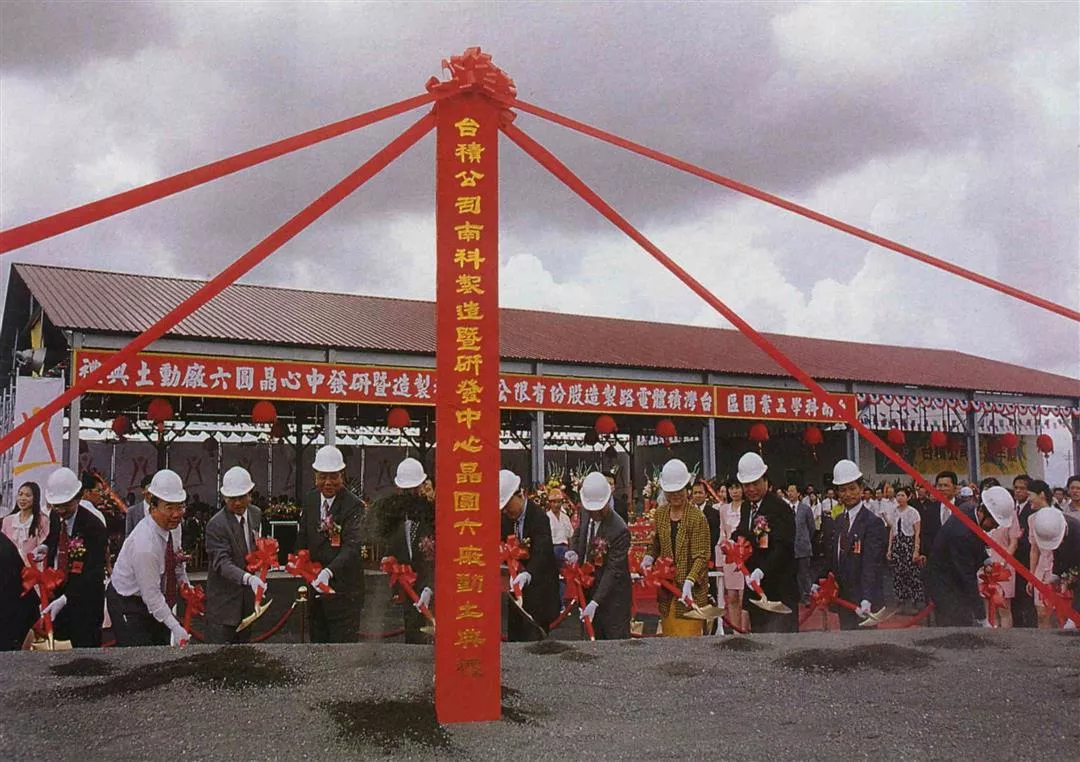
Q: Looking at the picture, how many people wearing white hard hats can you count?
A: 12